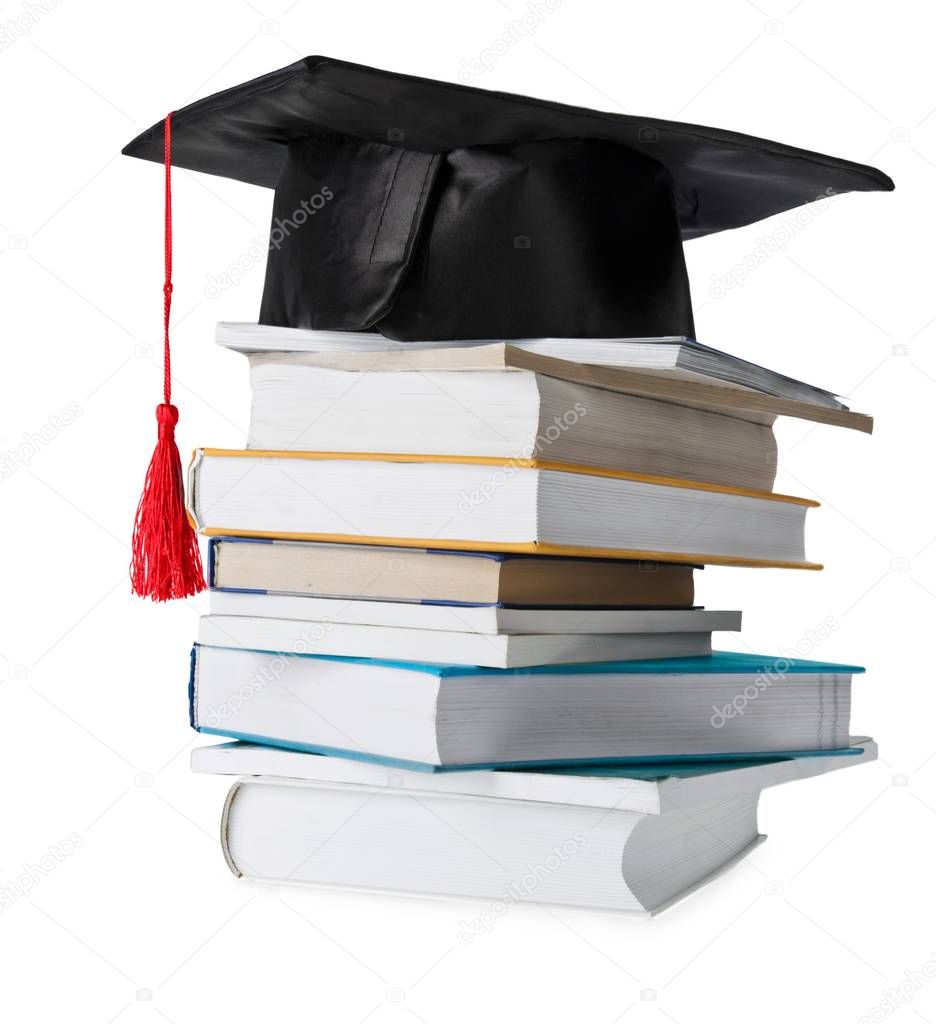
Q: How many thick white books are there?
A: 2